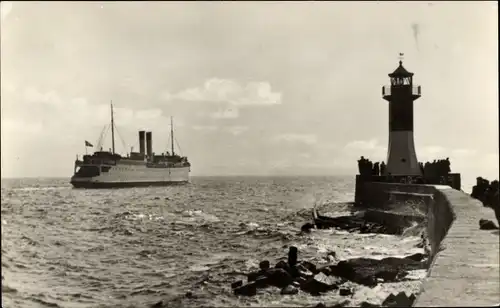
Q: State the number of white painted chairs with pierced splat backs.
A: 0